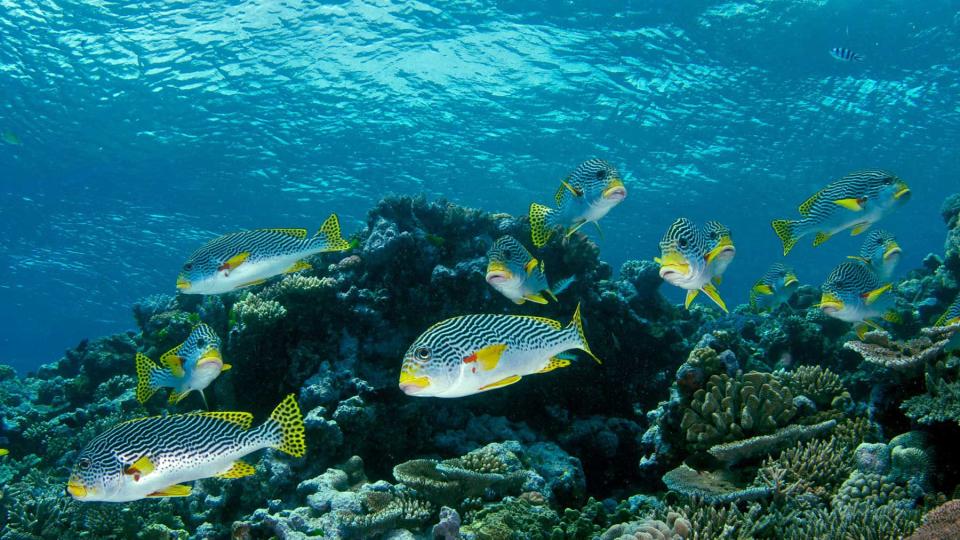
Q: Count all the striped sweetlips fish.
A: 13